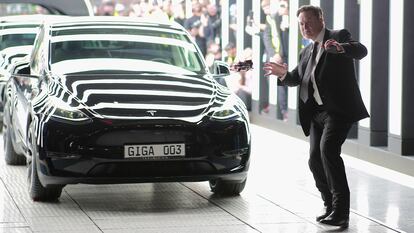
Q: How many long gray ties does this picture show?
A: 1